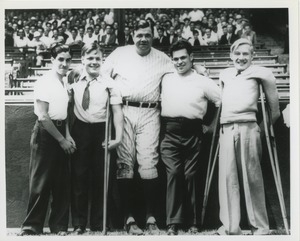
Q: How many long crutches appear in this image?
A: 3